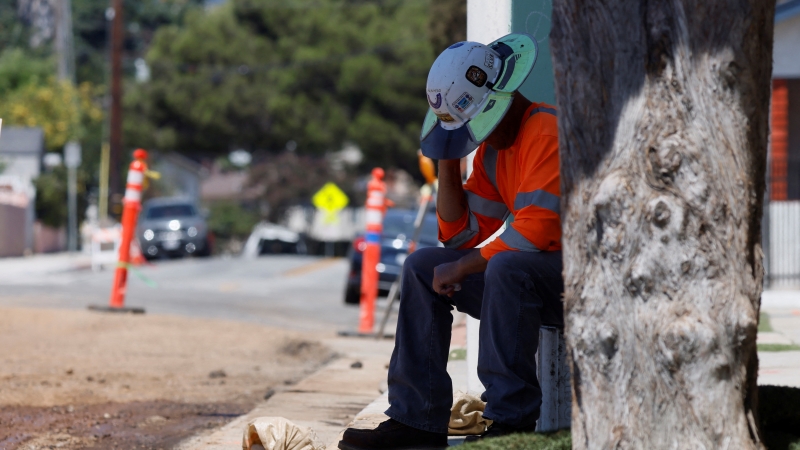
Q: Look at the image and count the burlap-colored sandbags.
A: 2